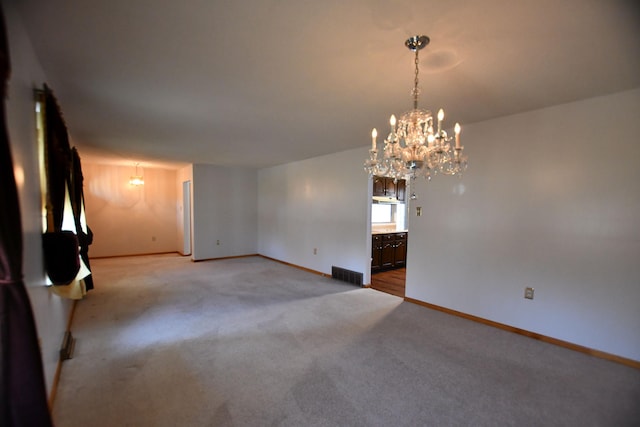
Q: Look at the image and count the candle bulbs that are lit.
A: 5